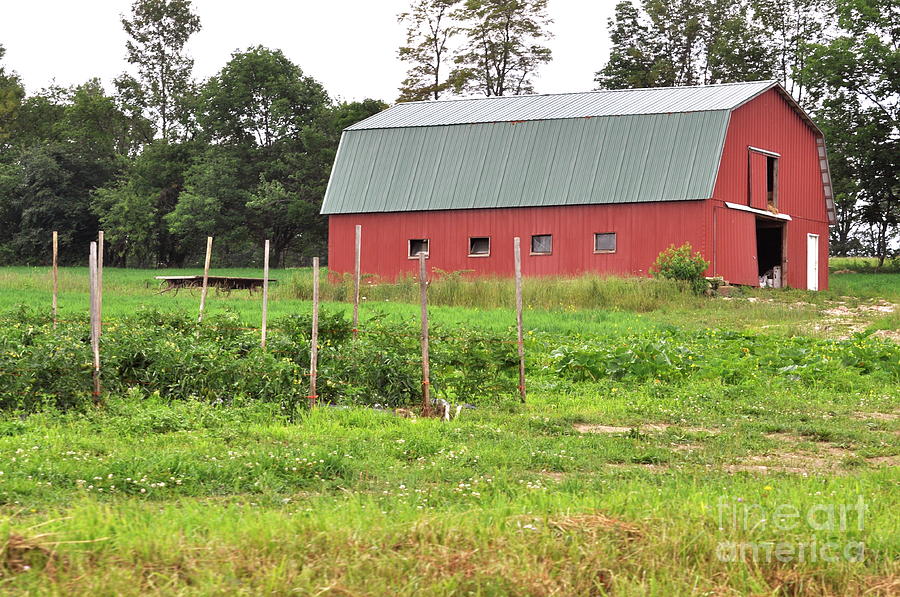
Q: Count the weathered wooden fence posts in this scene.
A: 9